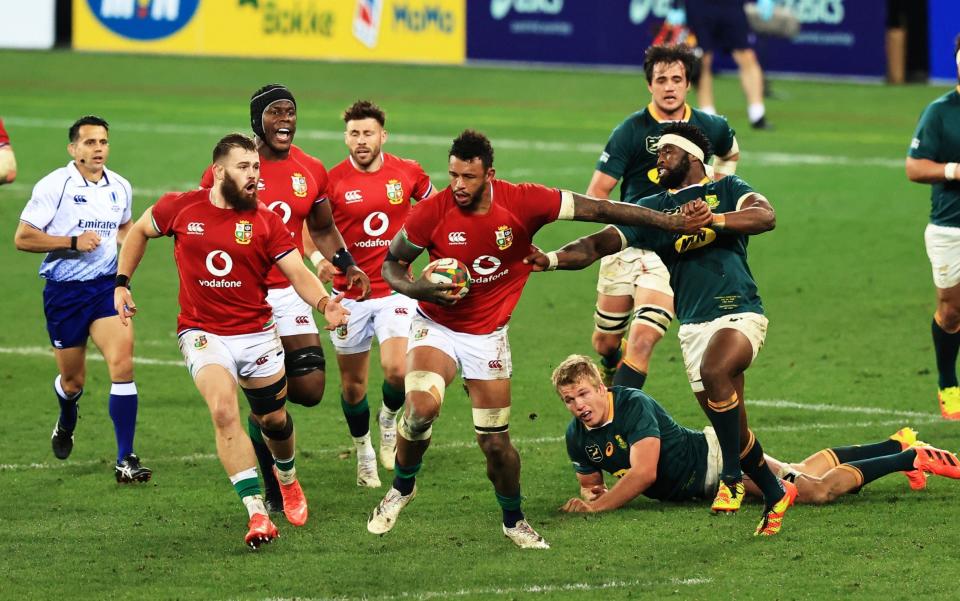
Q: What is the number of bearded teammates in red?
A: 3